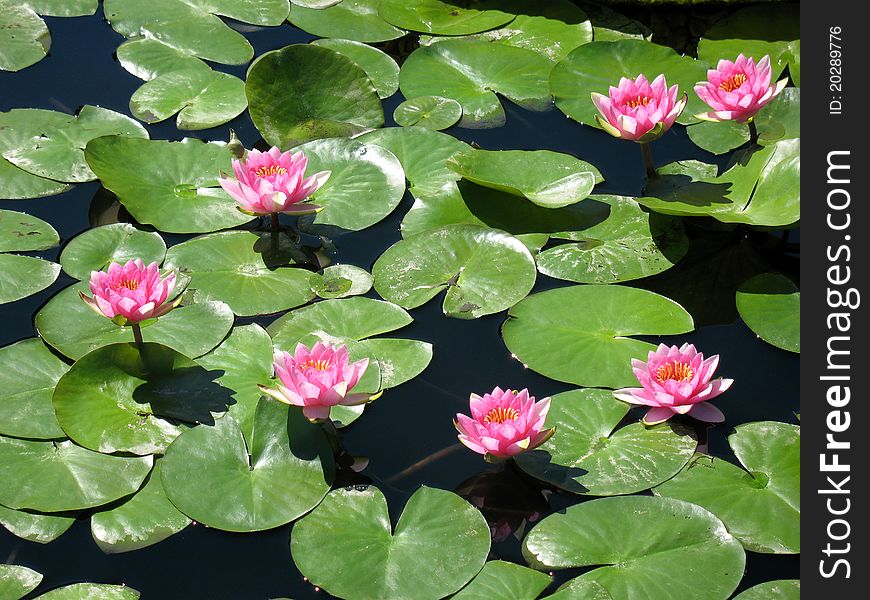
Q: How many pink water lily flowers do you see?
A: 7